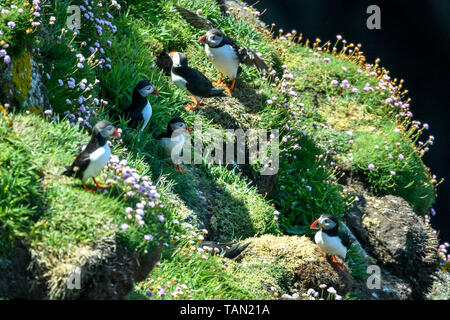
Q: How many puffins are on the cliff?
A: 6